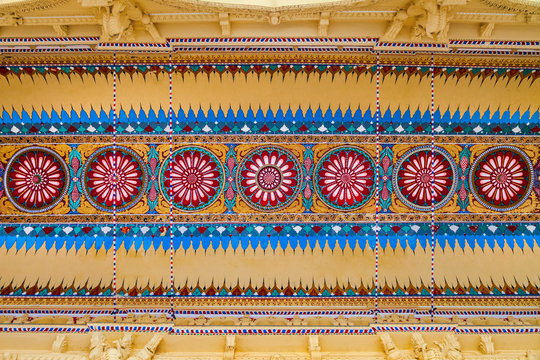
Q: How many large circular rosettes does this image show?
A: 7